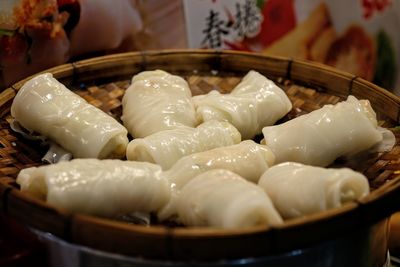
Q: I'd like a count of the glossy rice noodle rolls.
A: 9